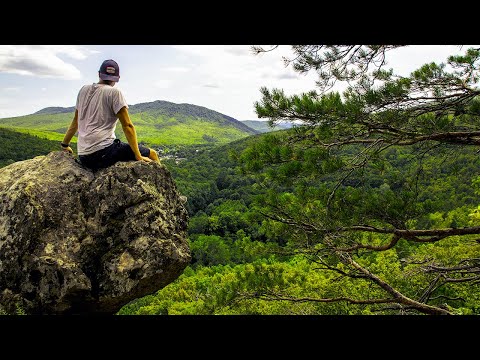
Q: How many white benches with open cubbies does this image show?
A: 0